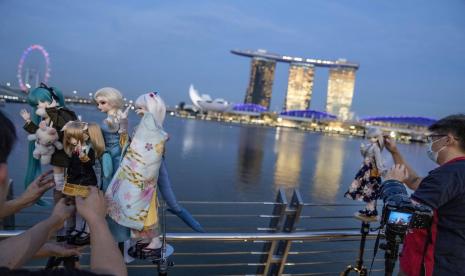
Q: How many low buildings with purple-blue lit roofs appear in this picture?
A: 3